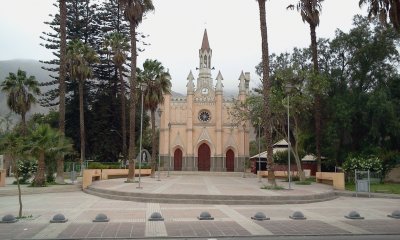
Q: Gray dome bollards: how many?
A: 9